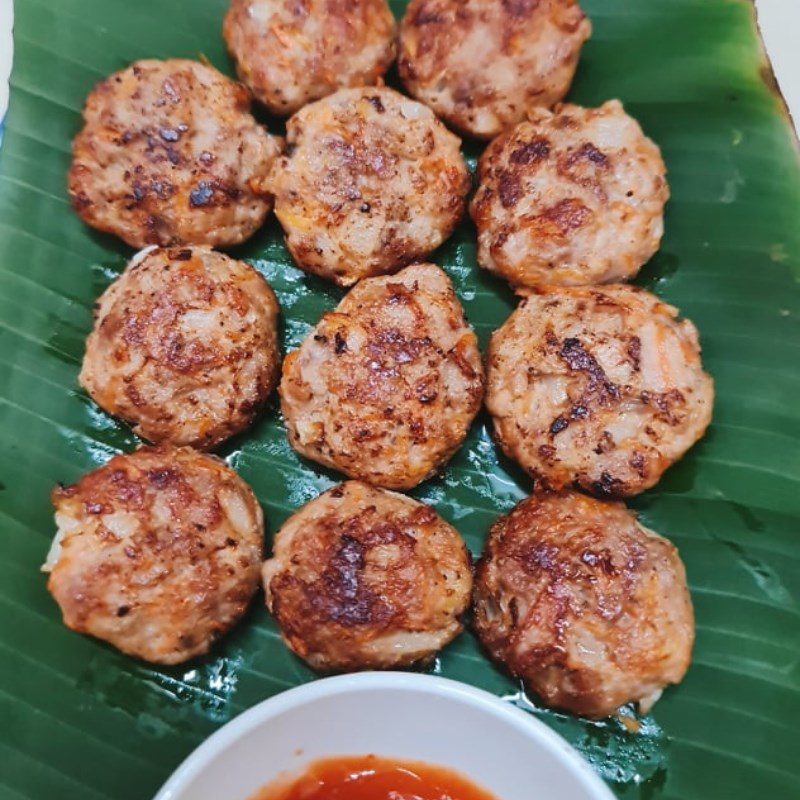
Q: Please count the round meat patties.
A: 11